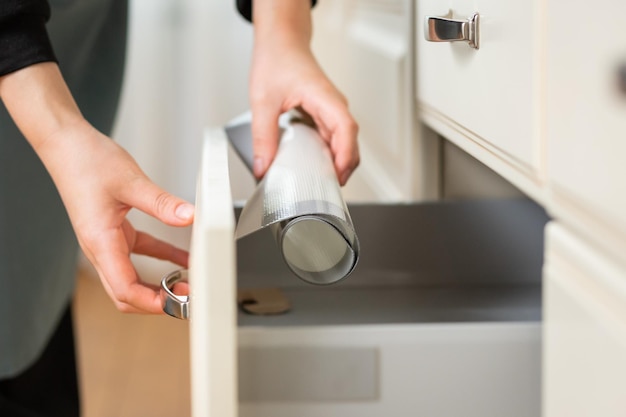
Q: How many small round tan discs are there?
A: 1